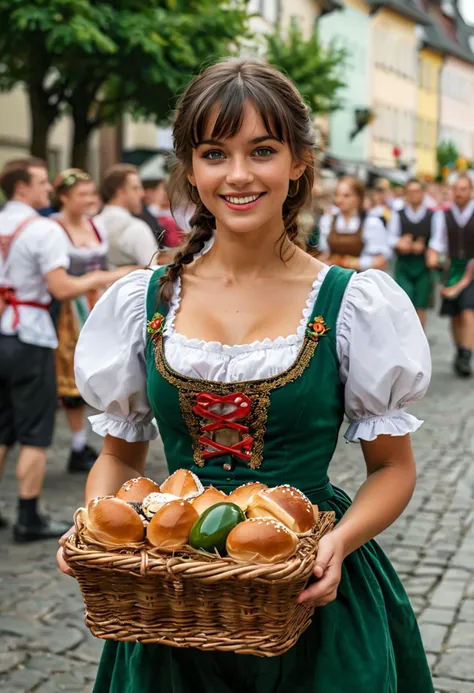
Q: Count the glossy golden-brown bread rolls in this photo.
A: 8